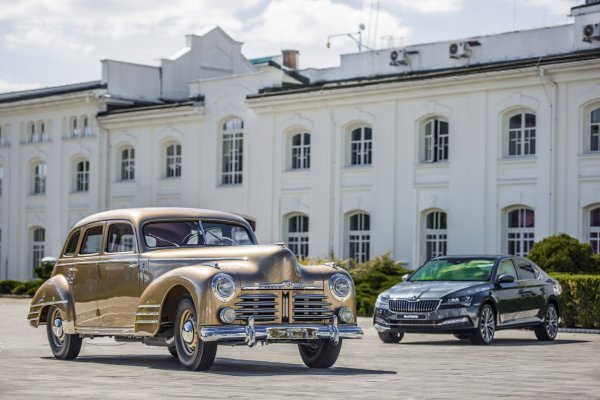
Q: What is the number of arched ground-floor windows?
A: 6